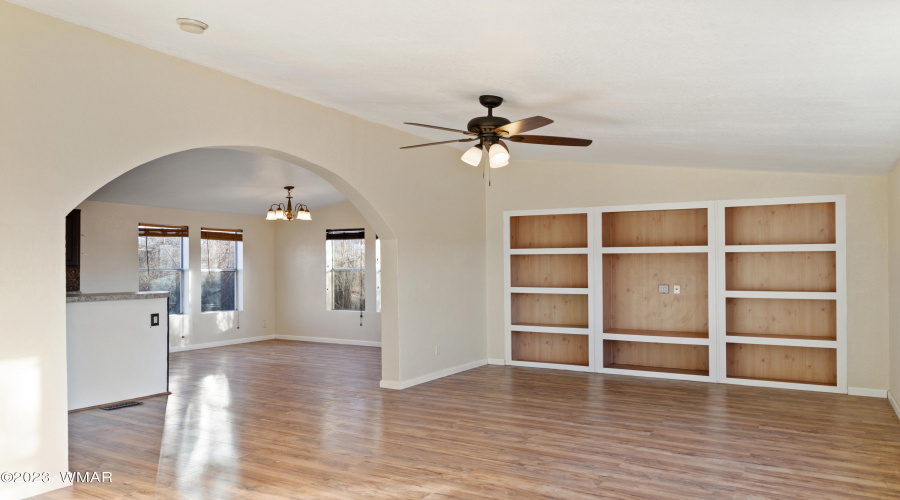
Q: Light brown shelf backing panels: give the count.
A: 11